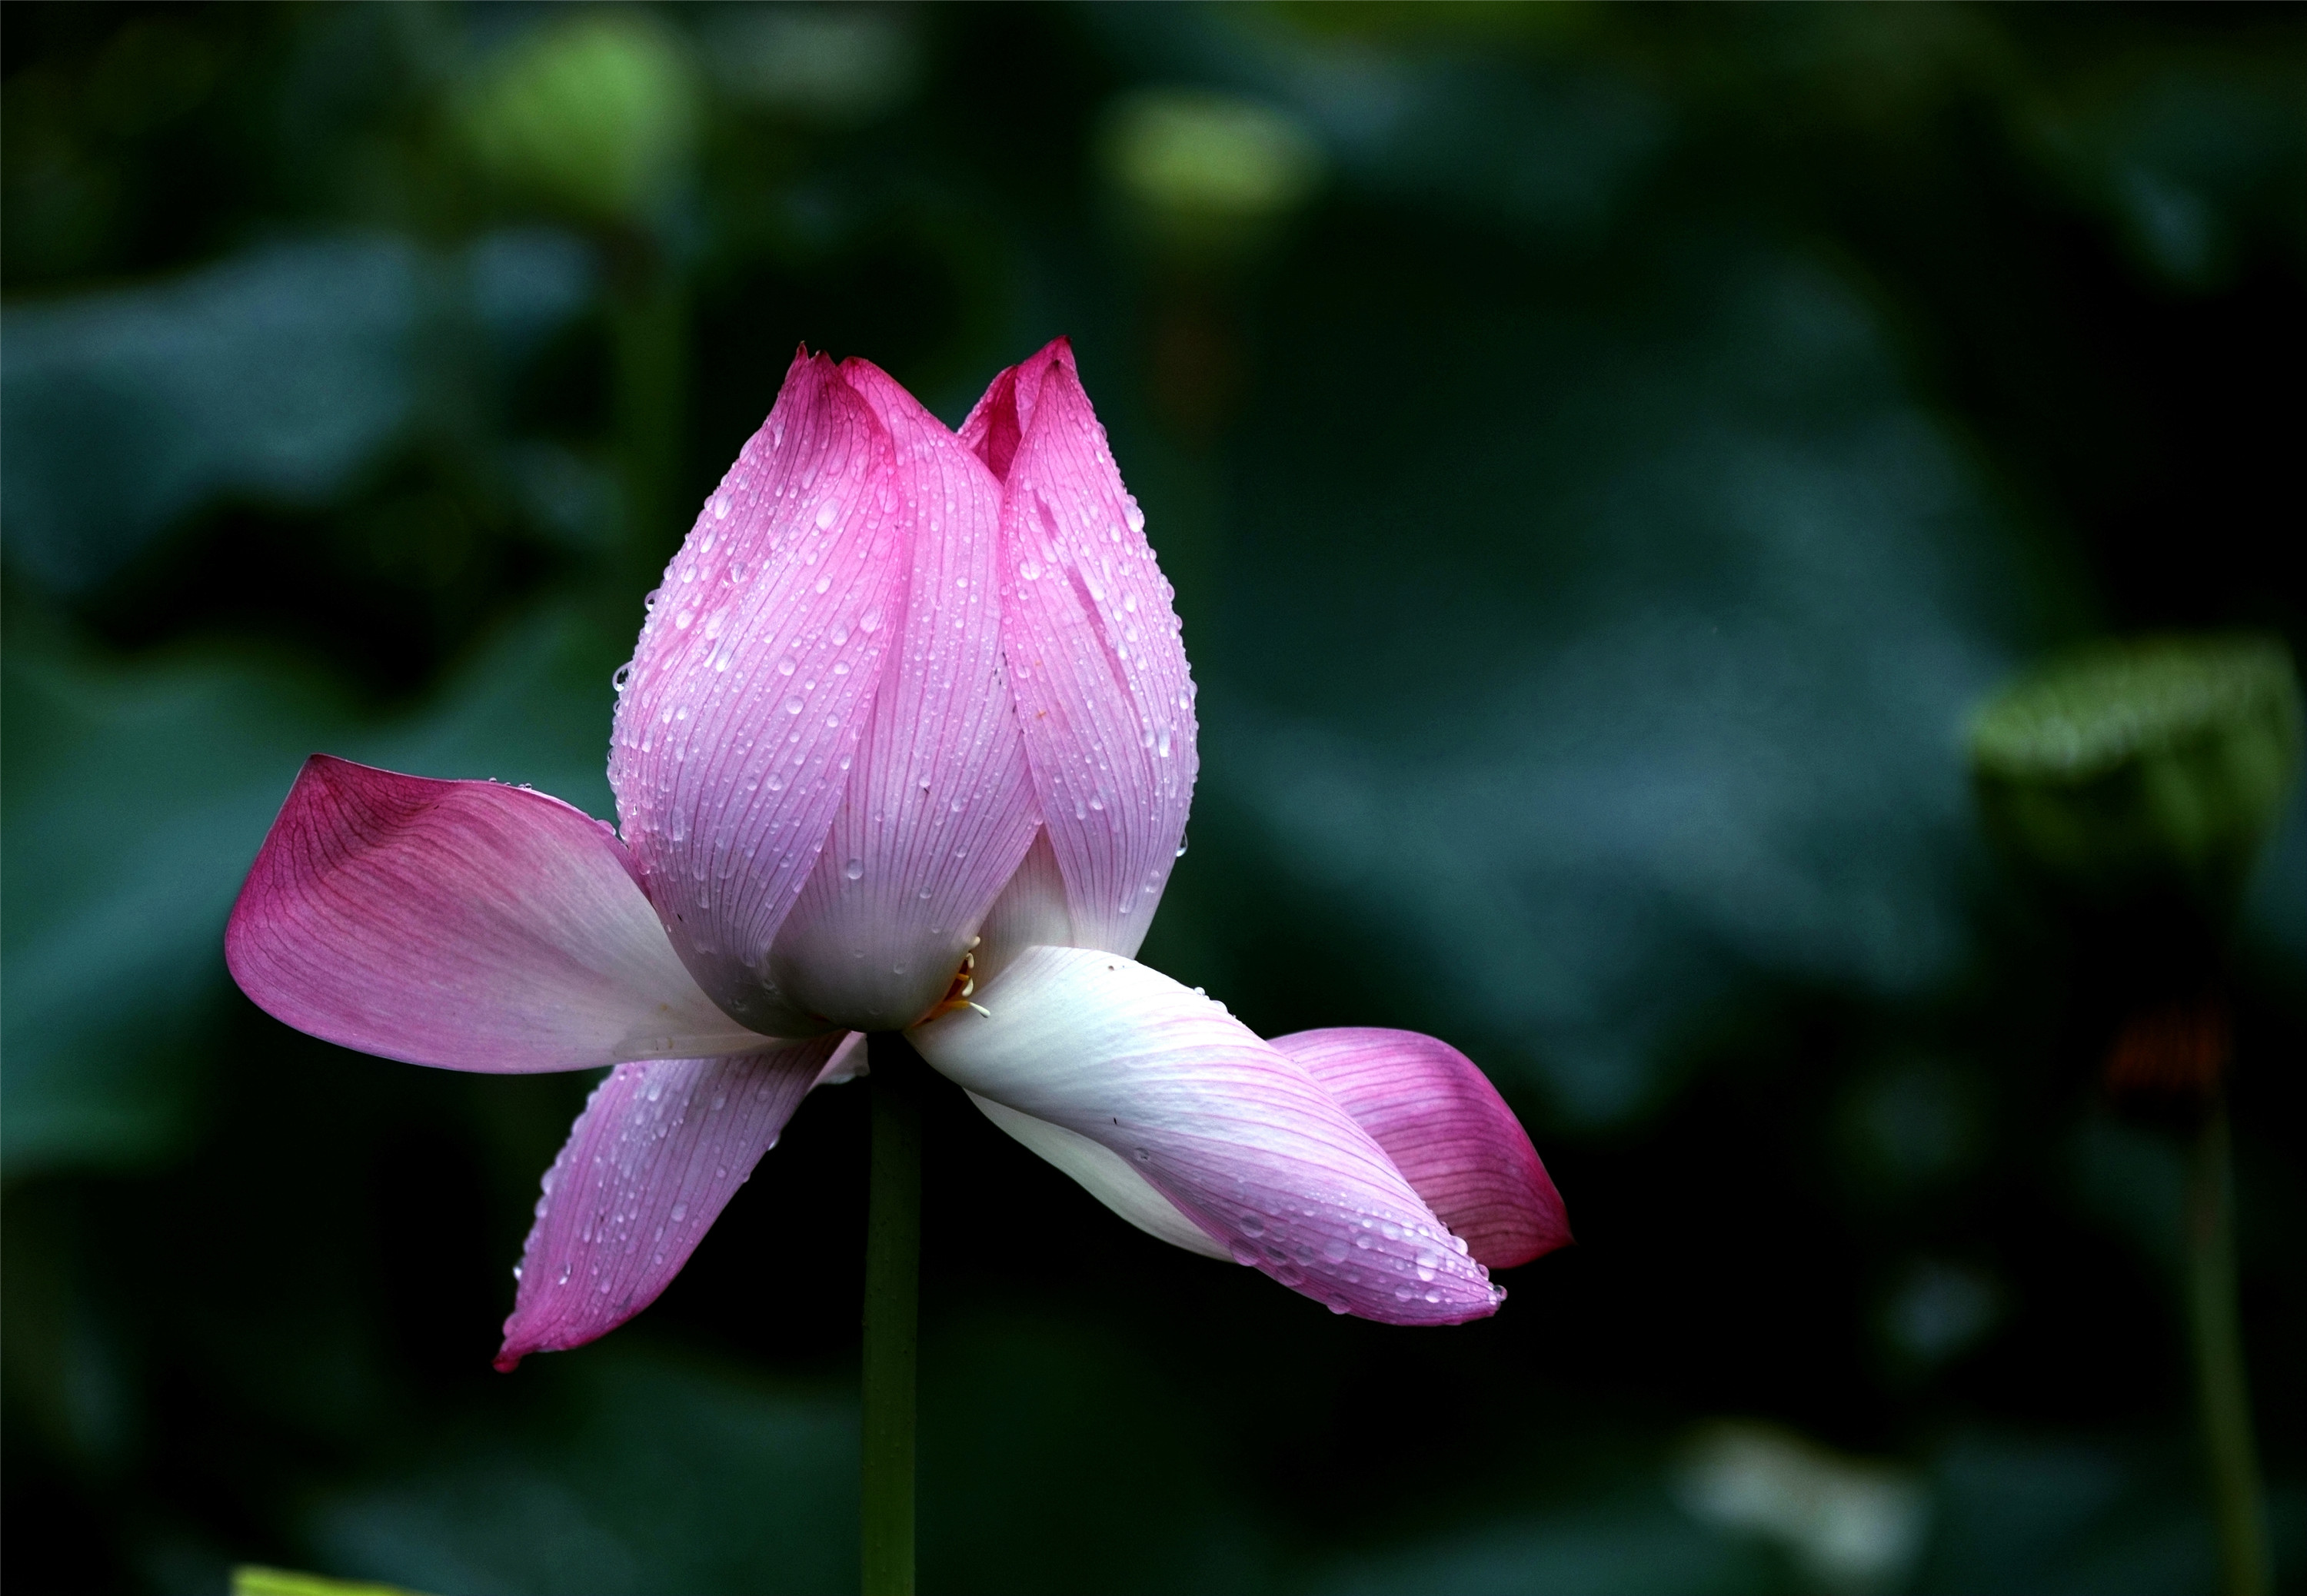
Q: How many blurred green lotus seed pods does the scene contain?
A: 3